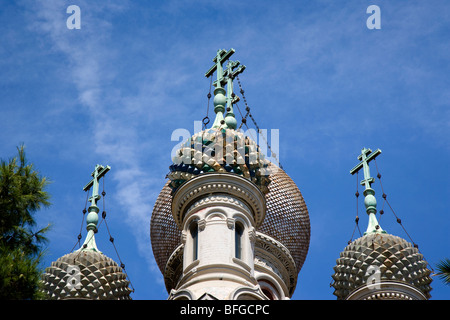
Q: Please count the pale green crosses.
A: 4